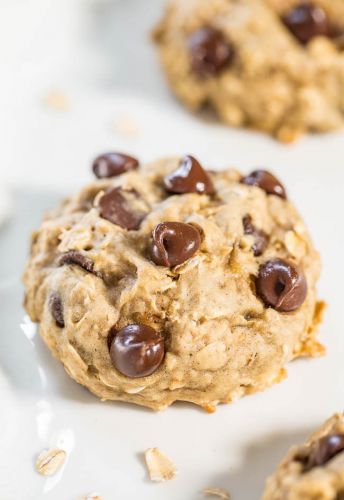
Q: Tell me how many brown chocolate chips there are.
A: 13